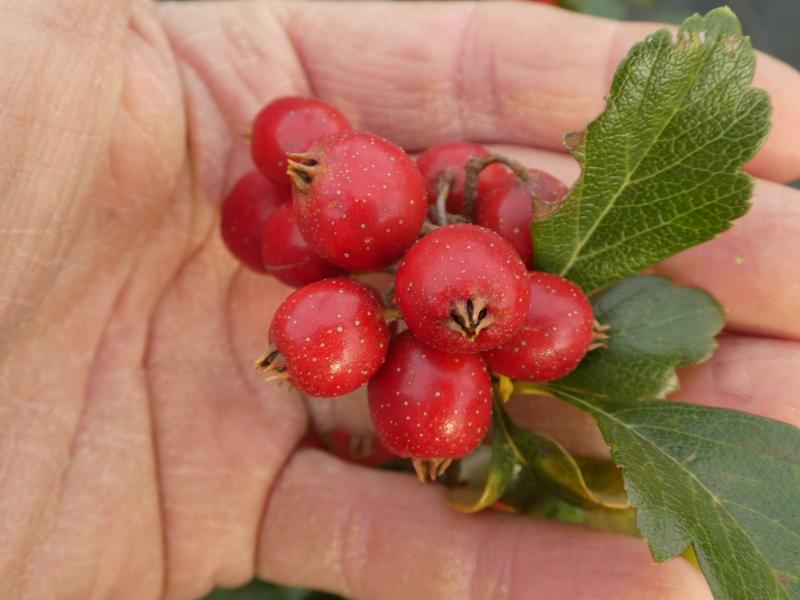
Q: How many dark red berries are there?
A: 10